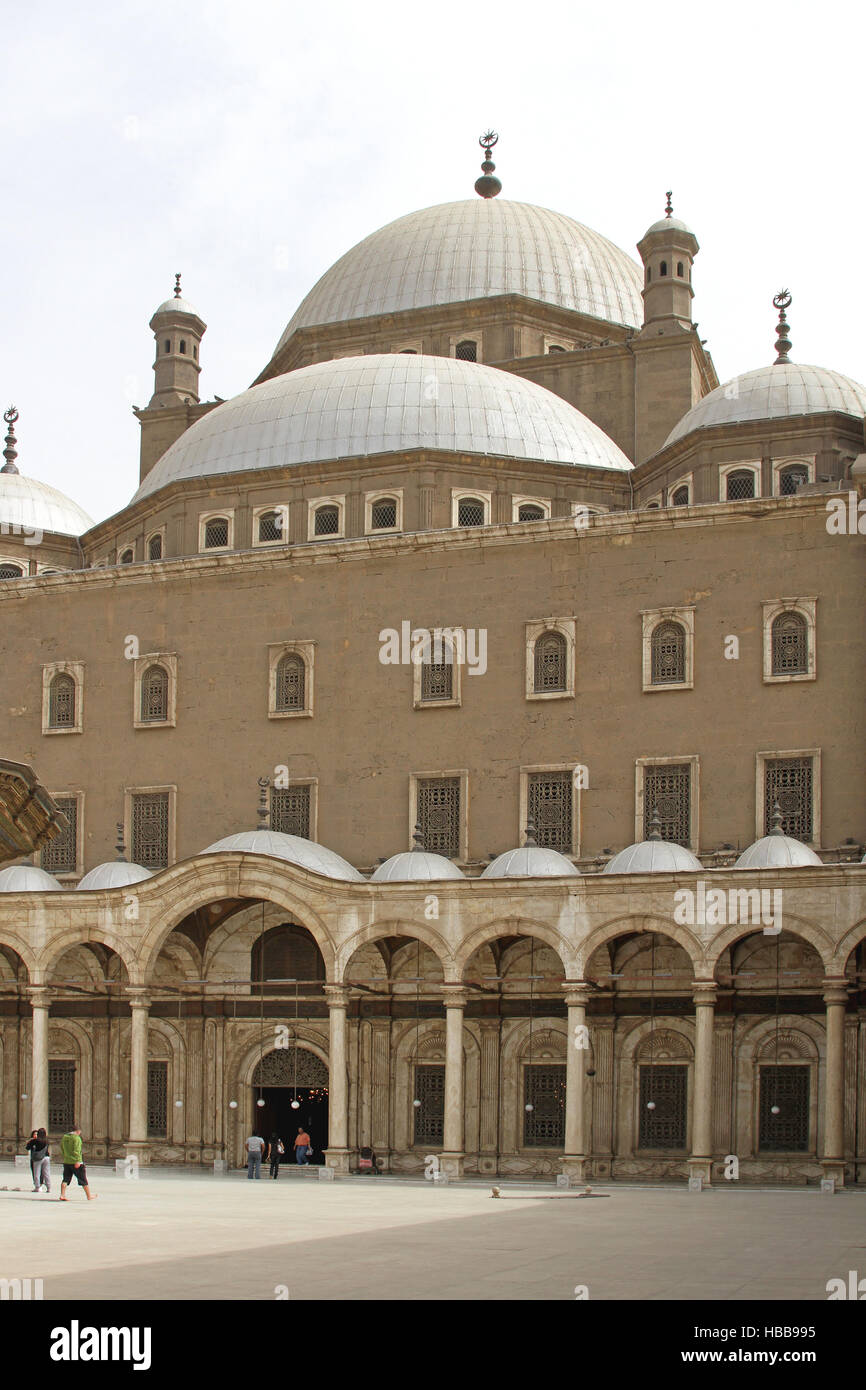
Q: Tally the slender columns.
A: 7